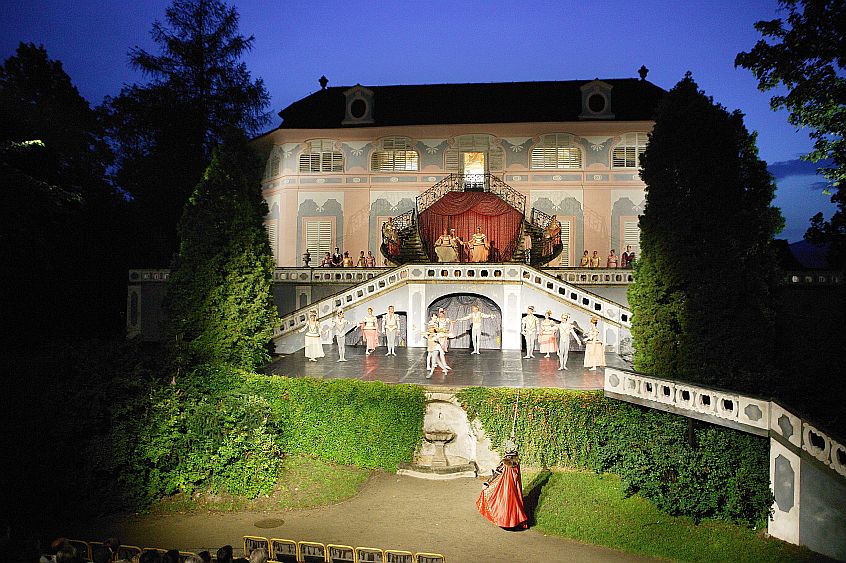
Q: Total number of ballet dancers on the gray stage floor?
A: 12